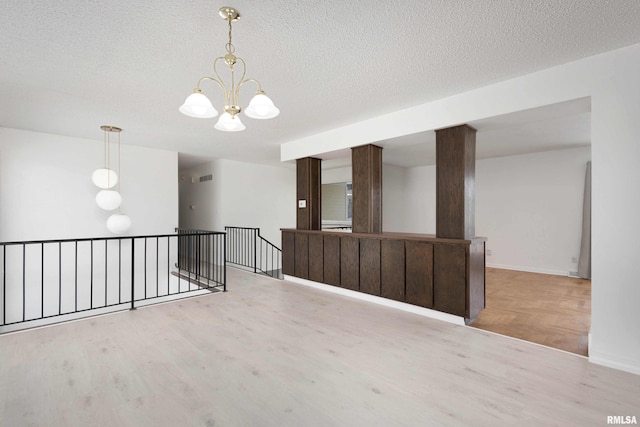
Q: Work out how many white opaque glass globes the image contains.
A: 3